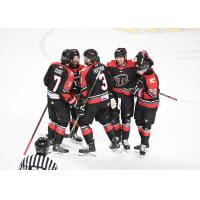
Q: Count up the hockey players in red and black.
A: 5